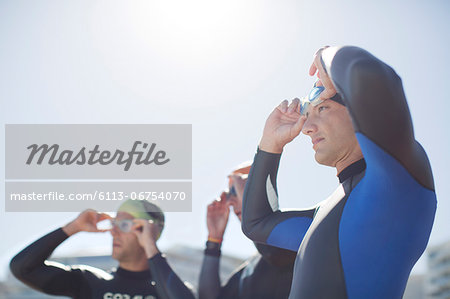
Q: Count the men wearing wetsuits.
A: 3